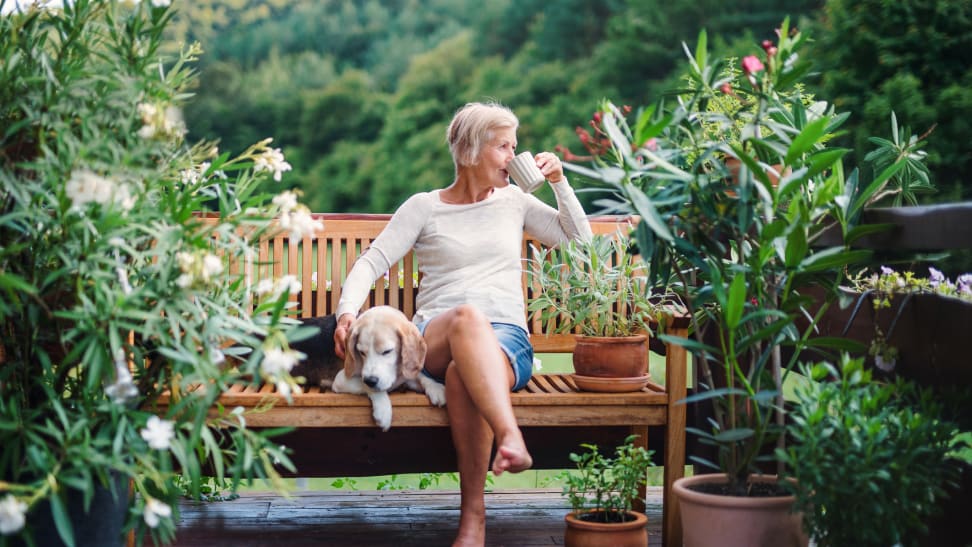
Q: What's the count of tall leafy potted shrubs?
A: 2